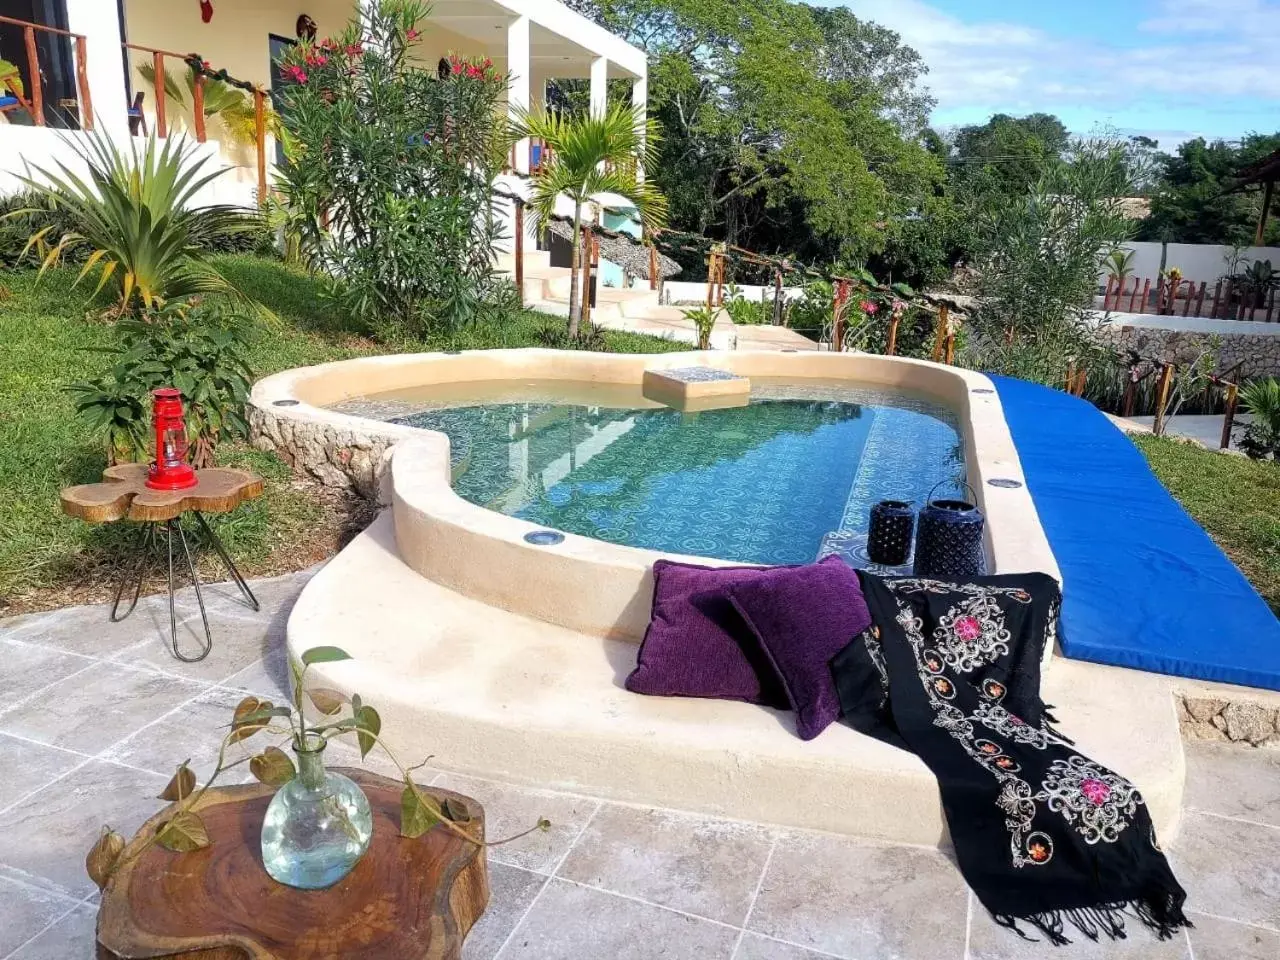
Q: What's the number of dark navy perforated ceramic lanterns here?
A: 2